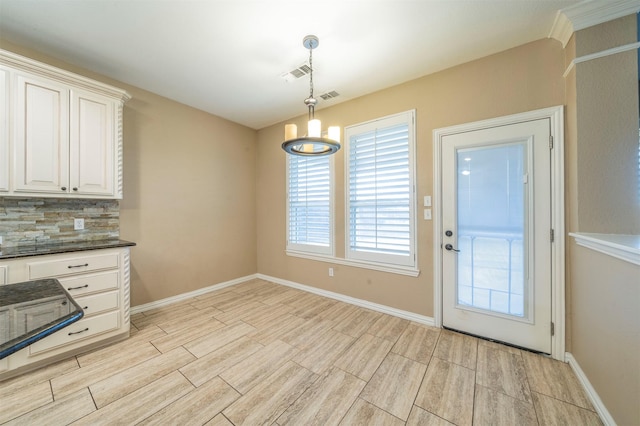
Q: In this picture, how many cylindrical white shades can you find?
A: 3